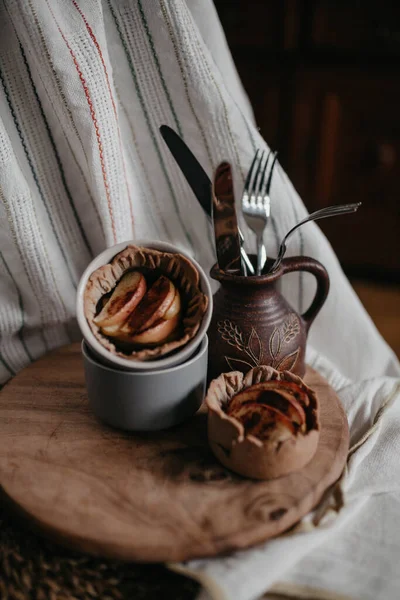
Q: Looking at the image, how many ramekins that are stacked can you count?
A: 2